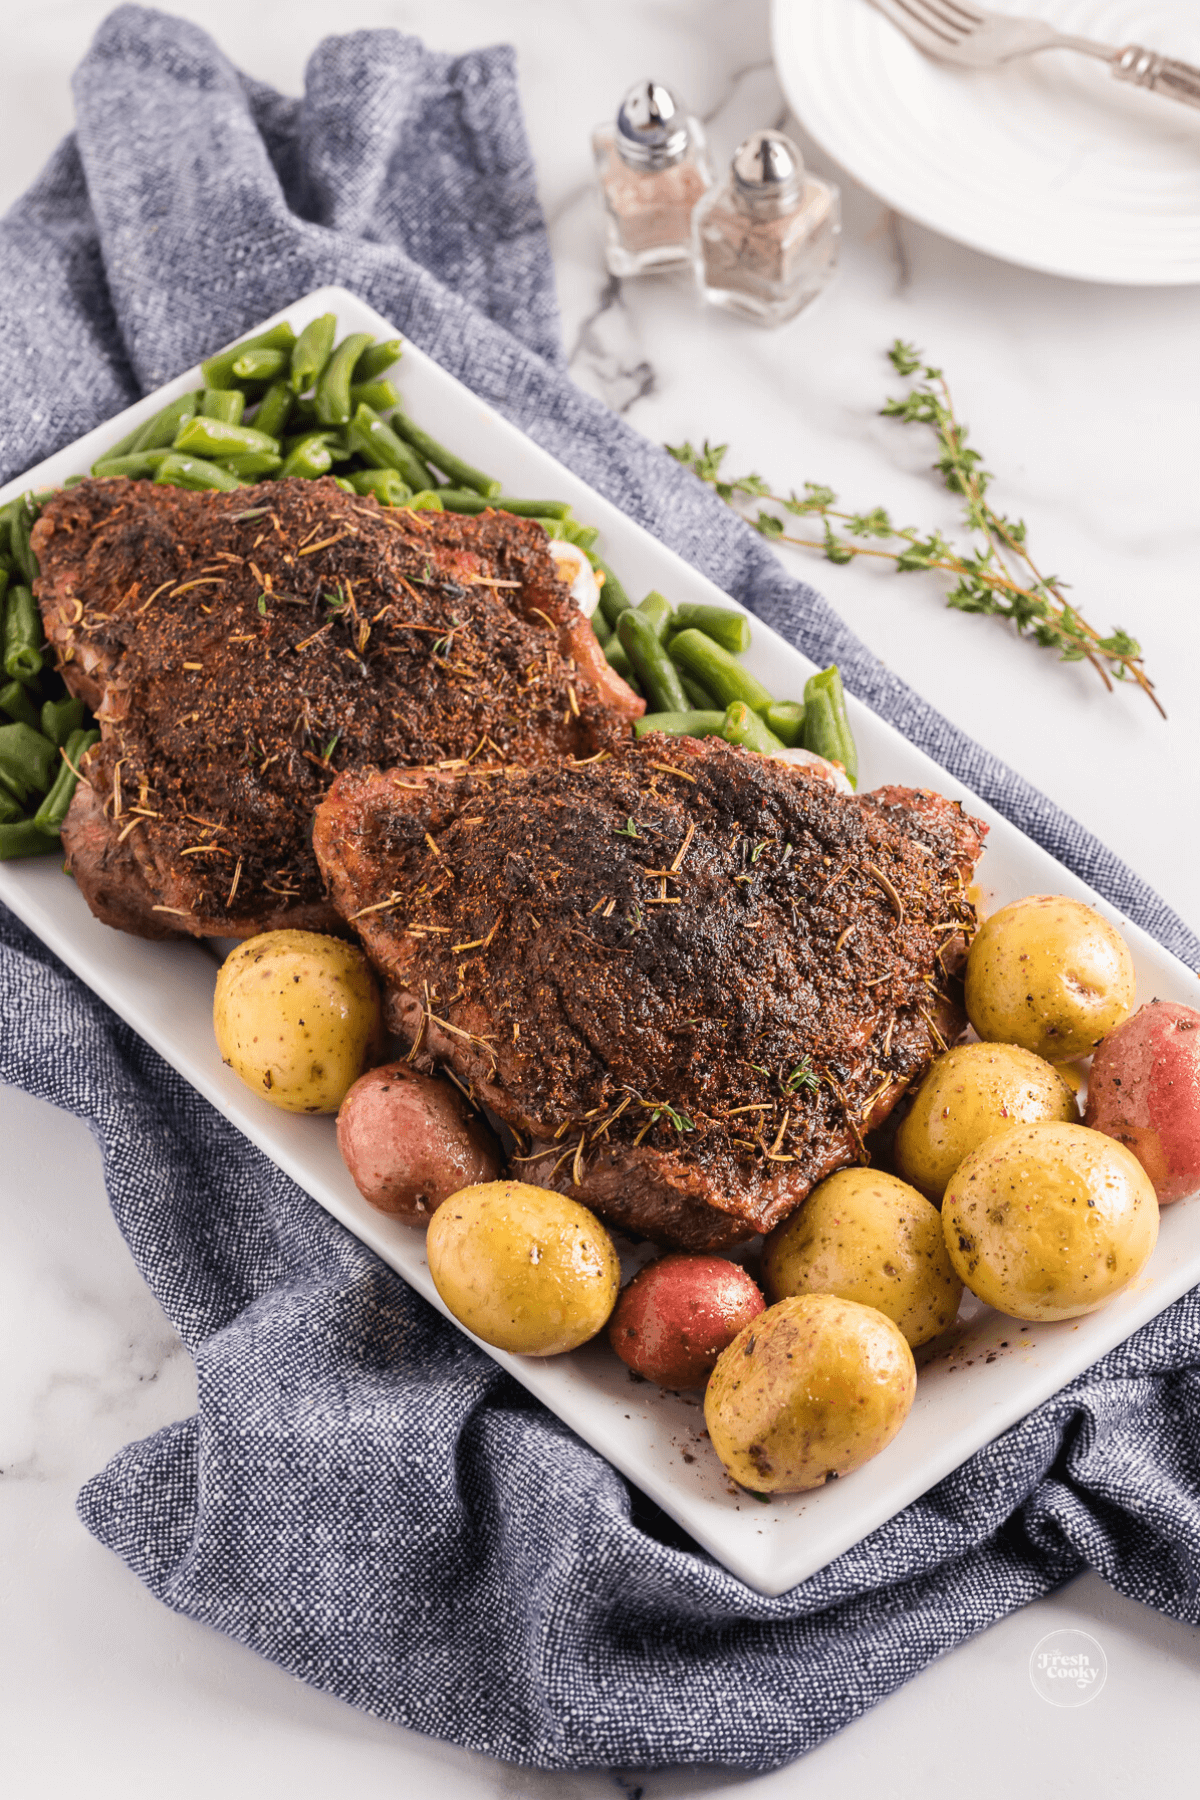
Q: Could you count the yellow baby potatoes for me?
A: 7